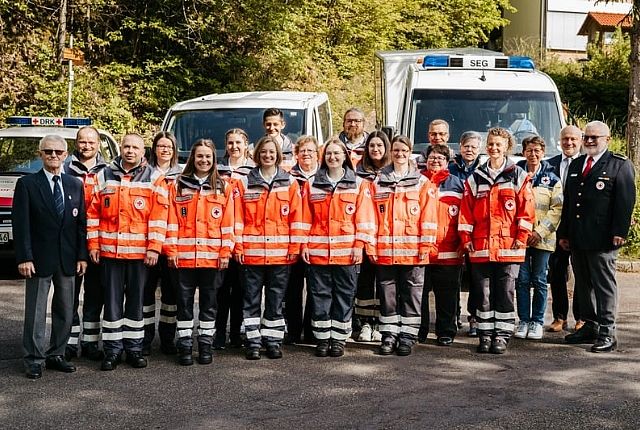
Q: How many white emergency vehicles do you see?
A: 3